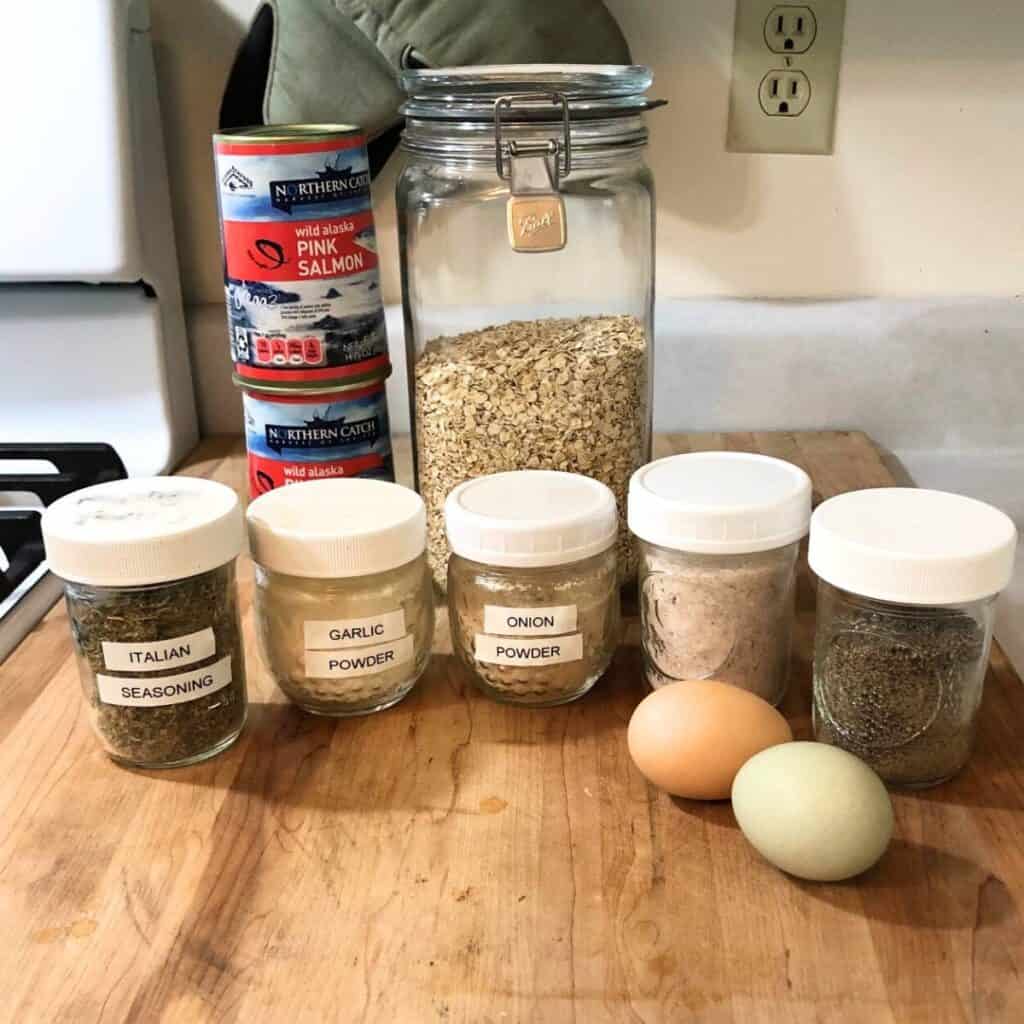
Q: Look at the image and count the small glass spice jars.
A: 5